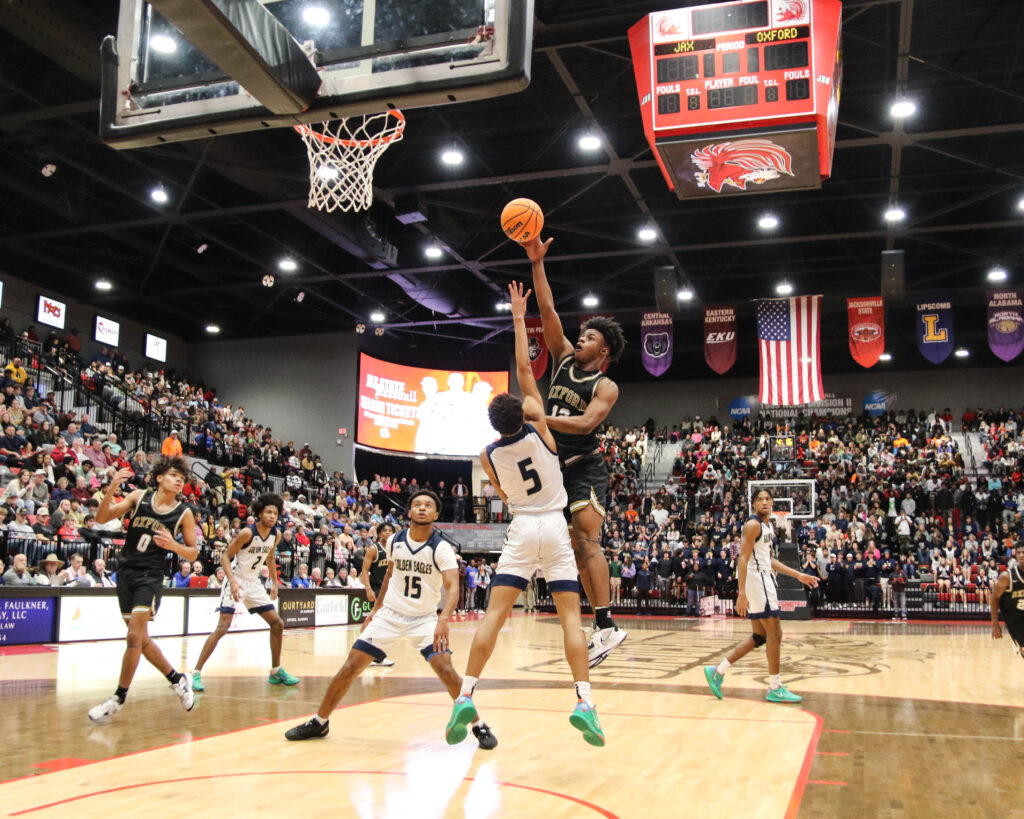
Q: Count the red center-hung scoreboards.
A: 1